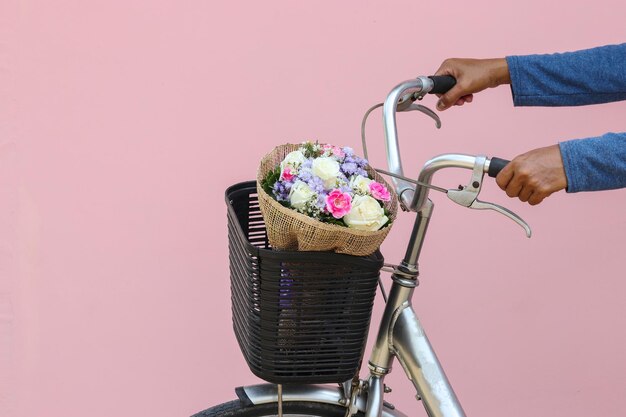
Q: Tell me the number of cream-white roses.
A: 5